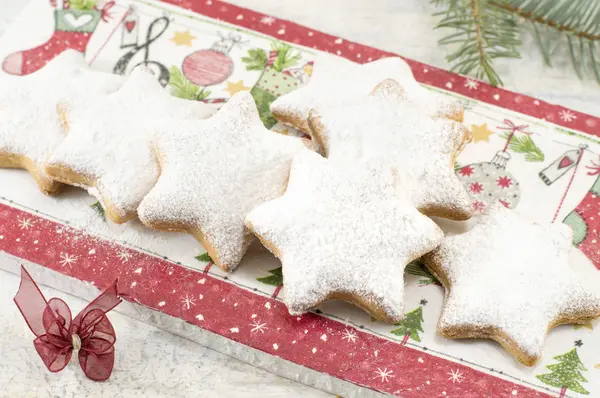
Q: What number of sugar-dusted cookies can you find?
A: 7